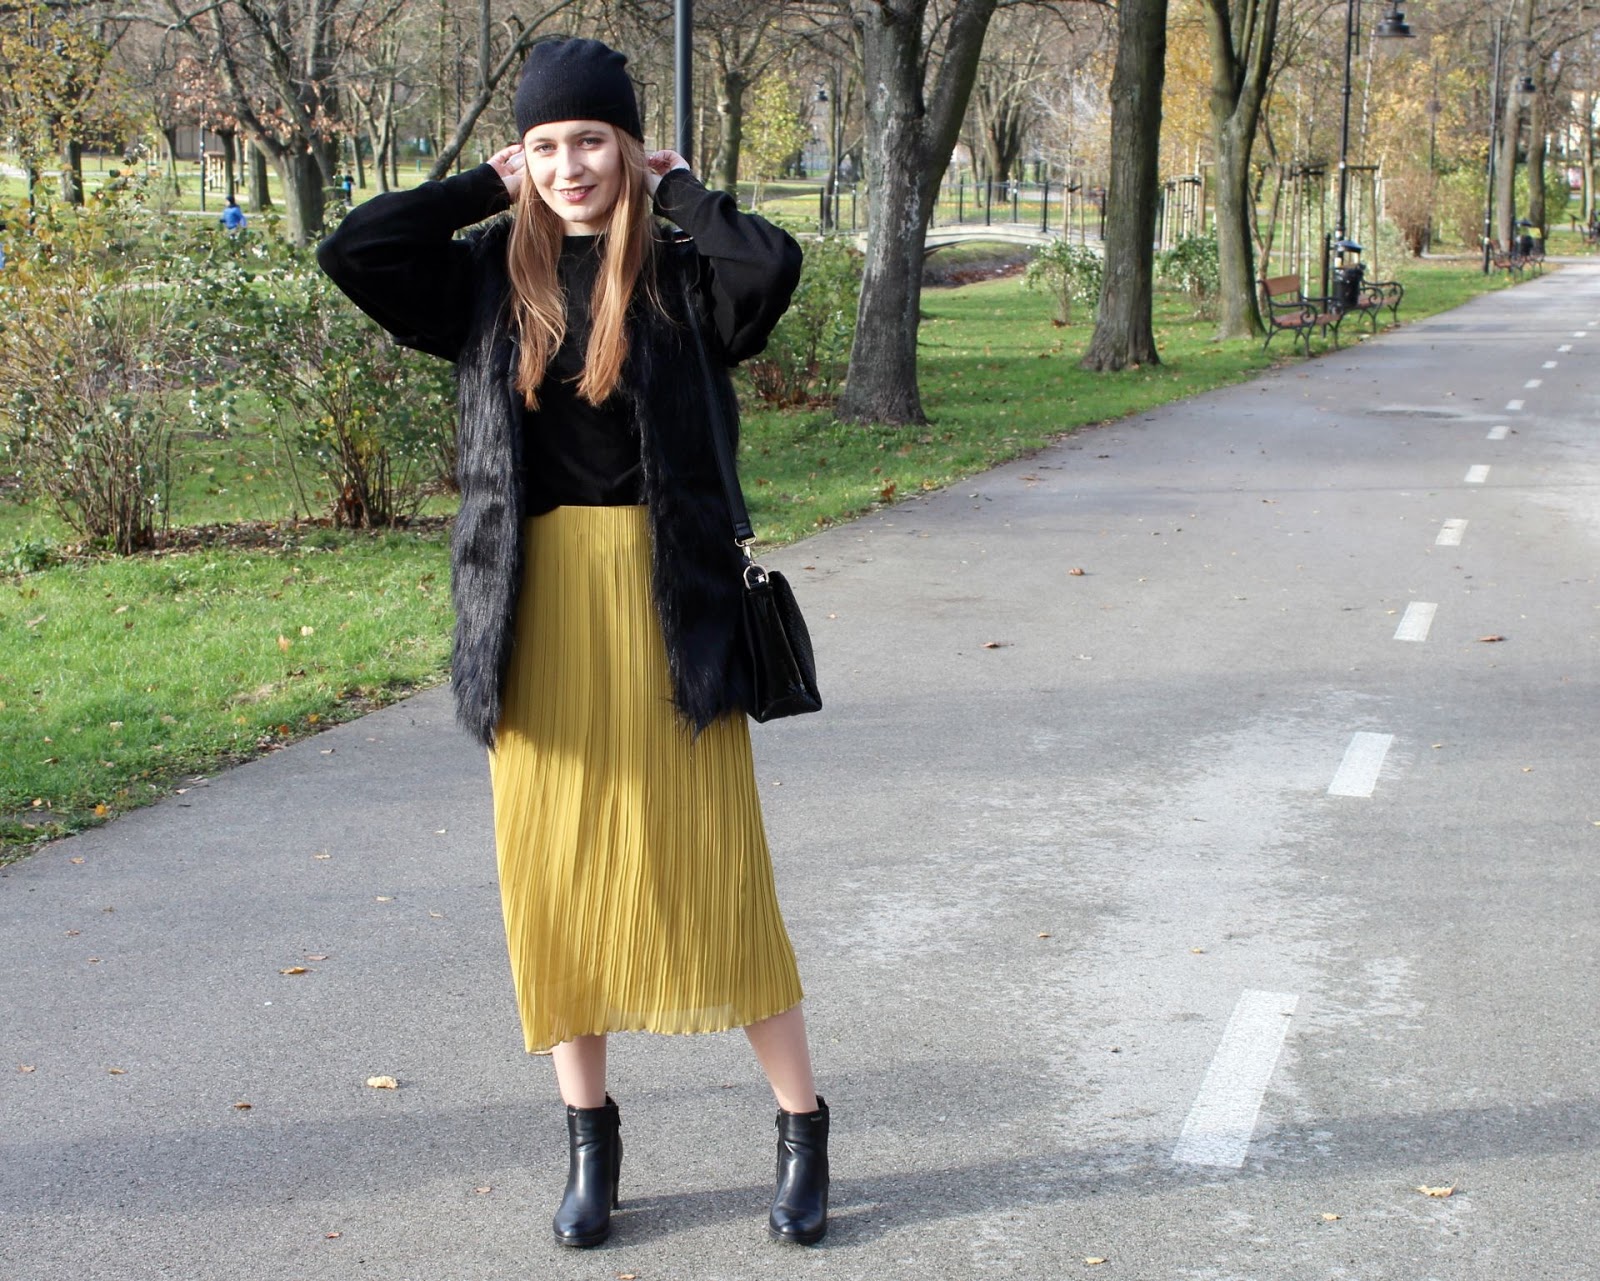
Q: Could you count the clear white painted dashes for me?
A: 12